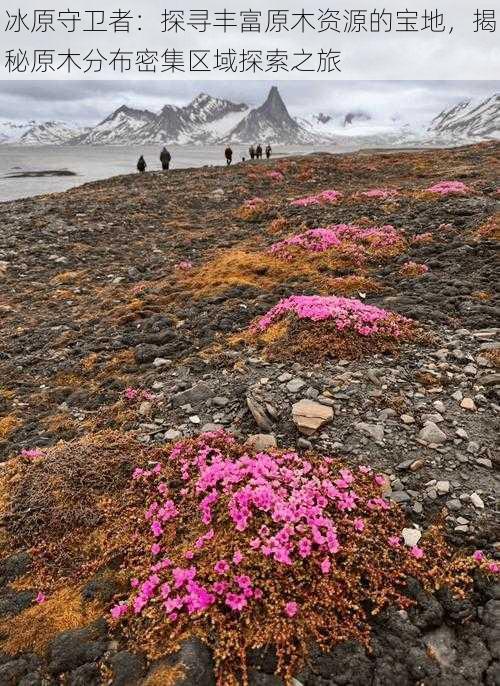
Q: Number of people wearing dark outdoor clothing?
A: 6